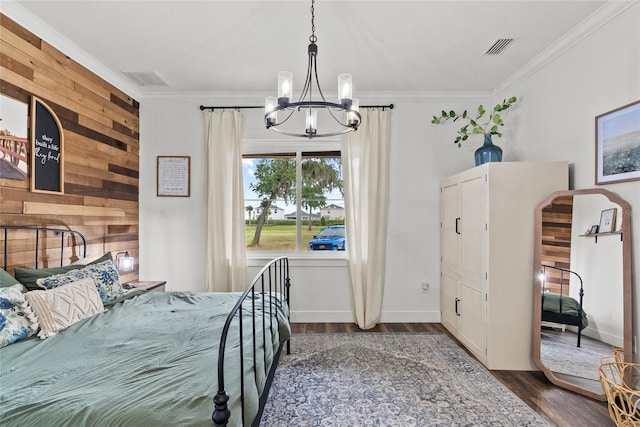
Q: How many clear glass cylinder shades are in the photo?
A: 5